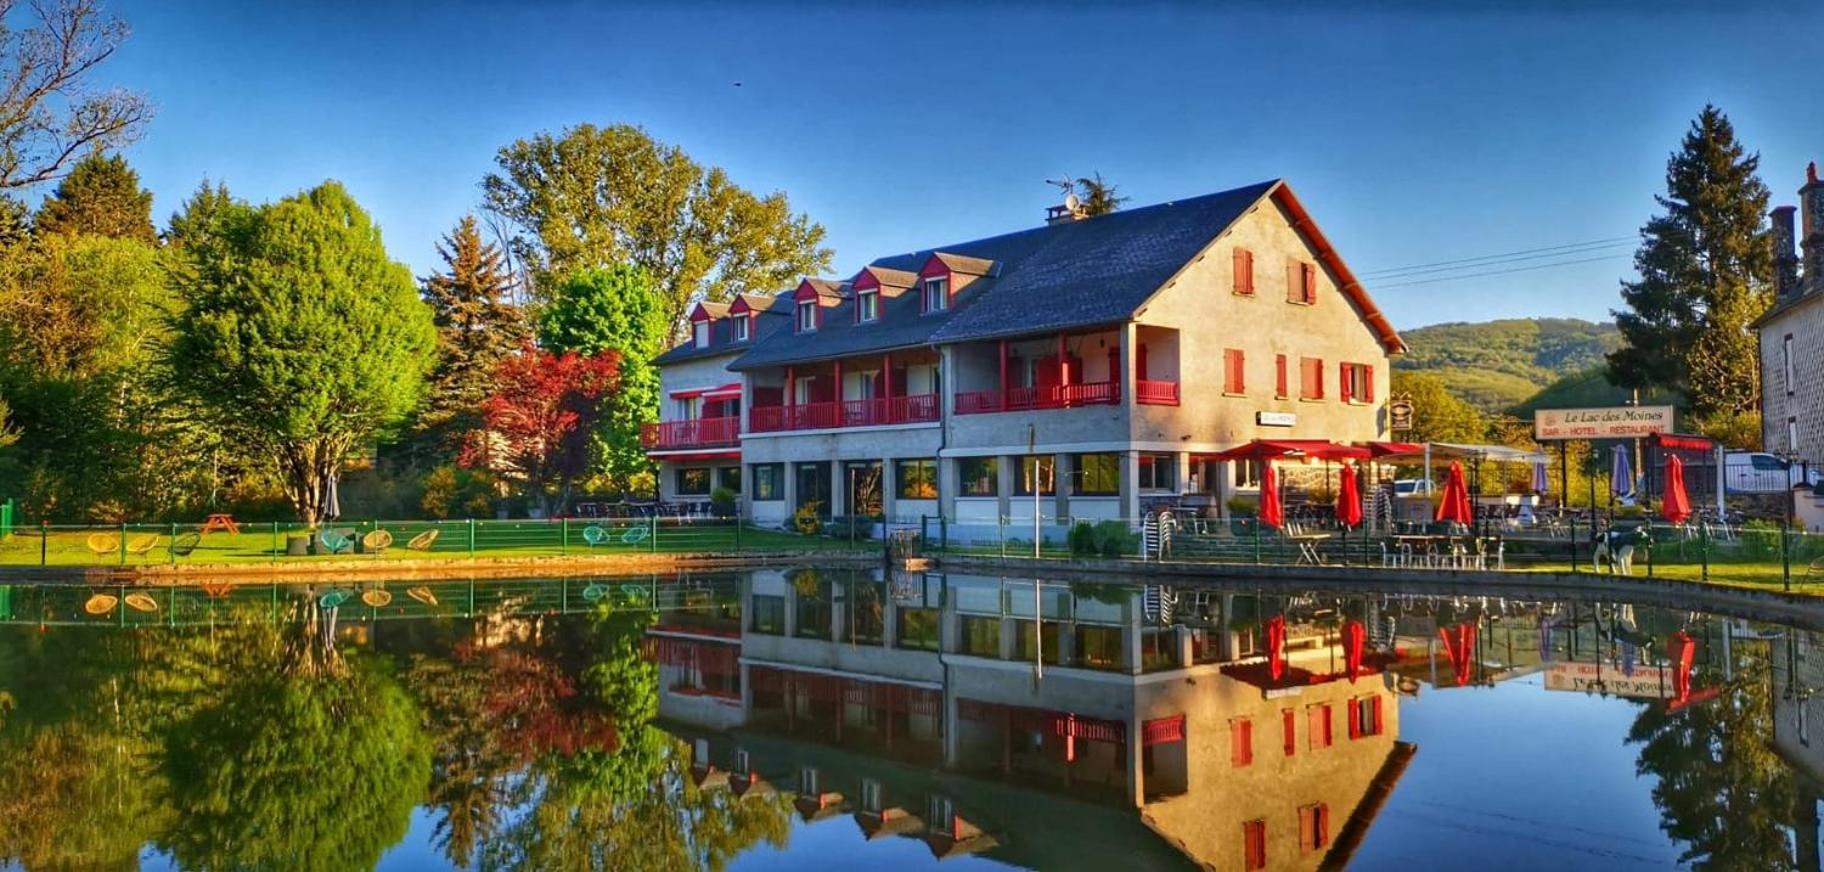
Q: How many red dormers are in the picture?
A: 5